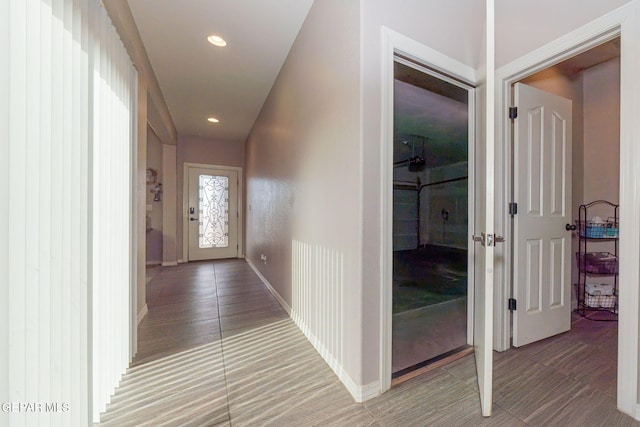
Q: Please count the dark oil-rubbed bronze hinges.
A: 3